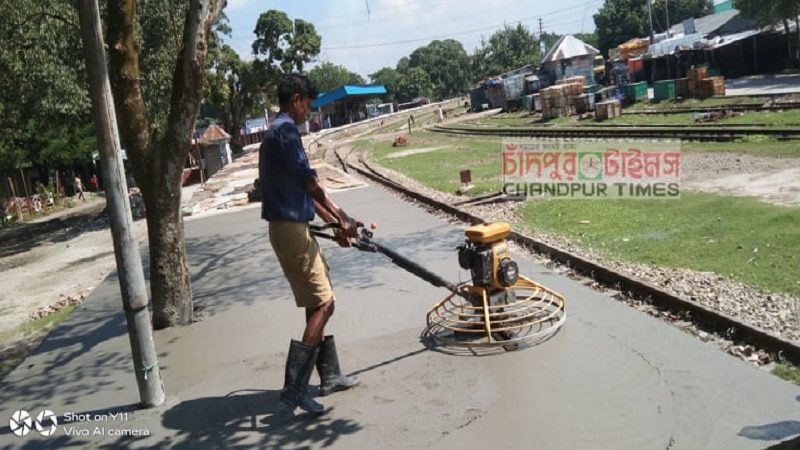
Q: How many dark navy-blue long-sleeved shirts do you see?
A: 1